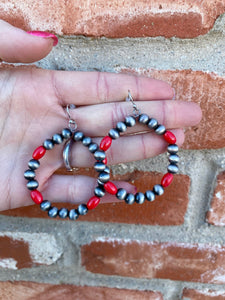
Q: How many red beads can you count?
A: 8